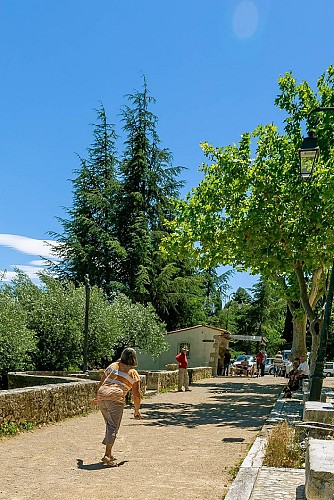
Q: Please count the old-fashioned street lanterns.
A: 1